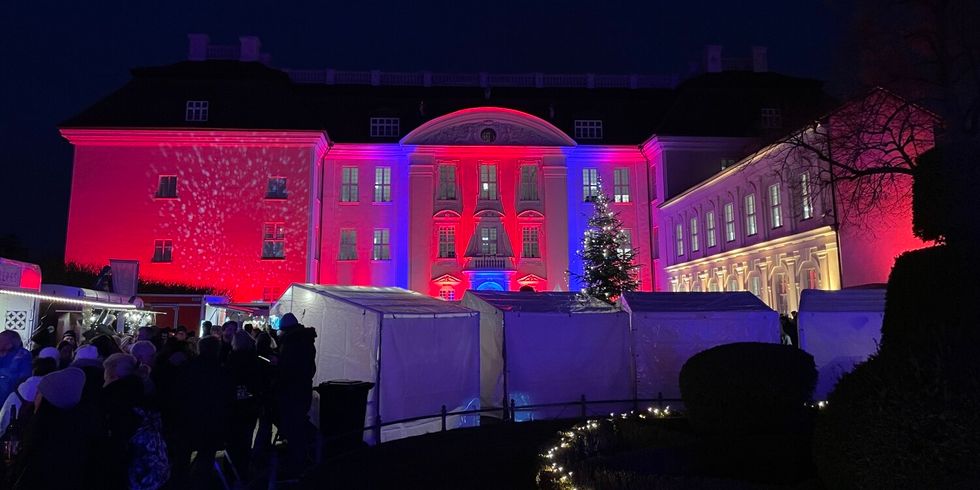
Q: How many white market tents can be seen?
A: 4